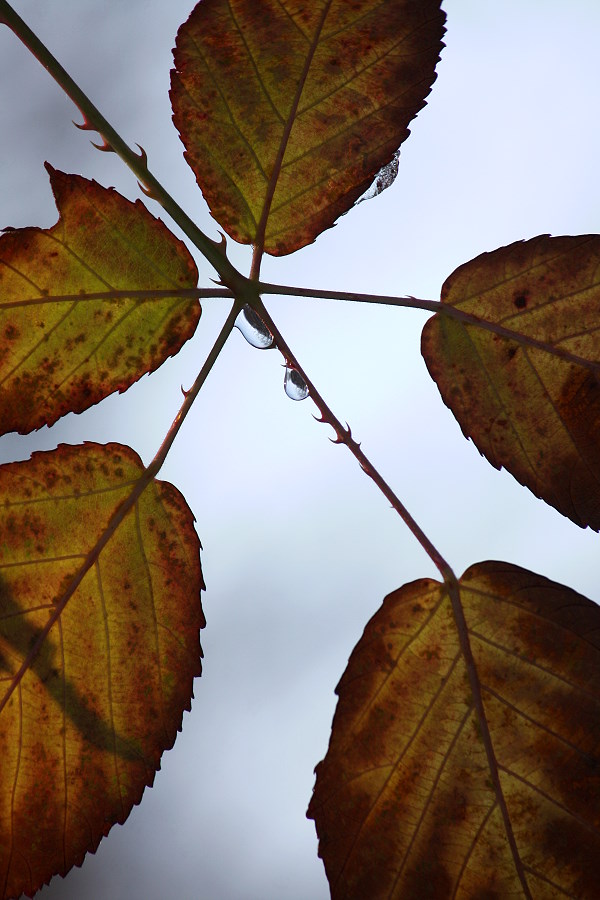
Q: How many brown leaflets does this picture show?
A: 5